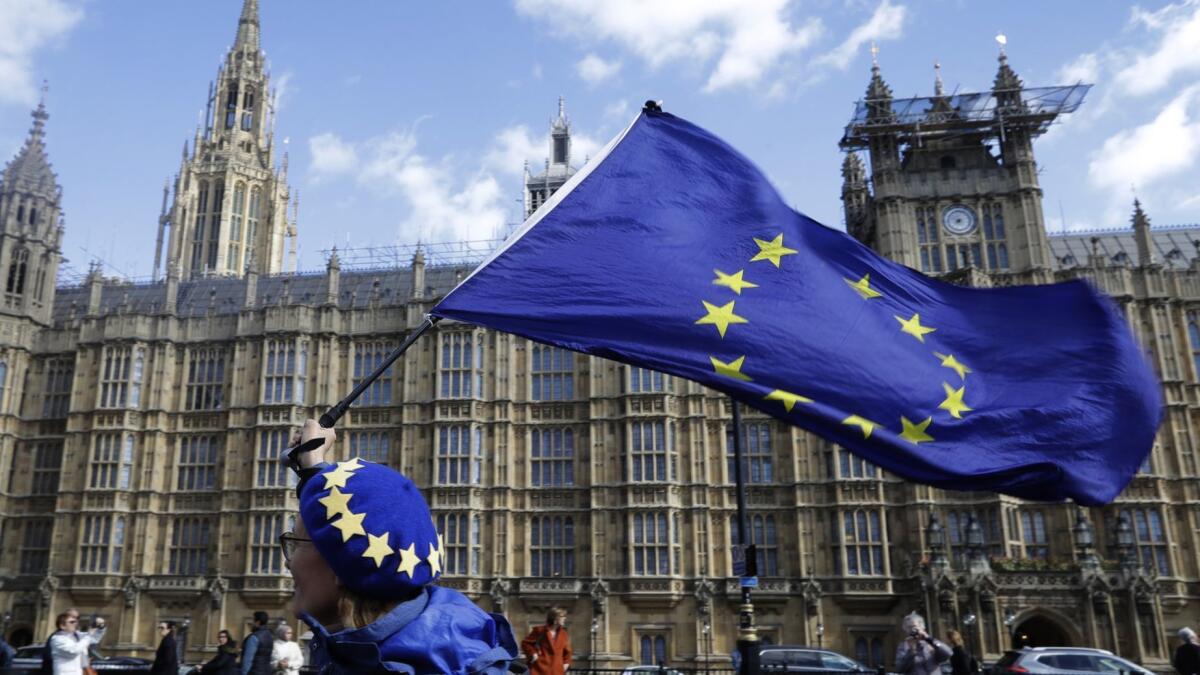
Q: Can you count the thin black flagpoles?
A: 1